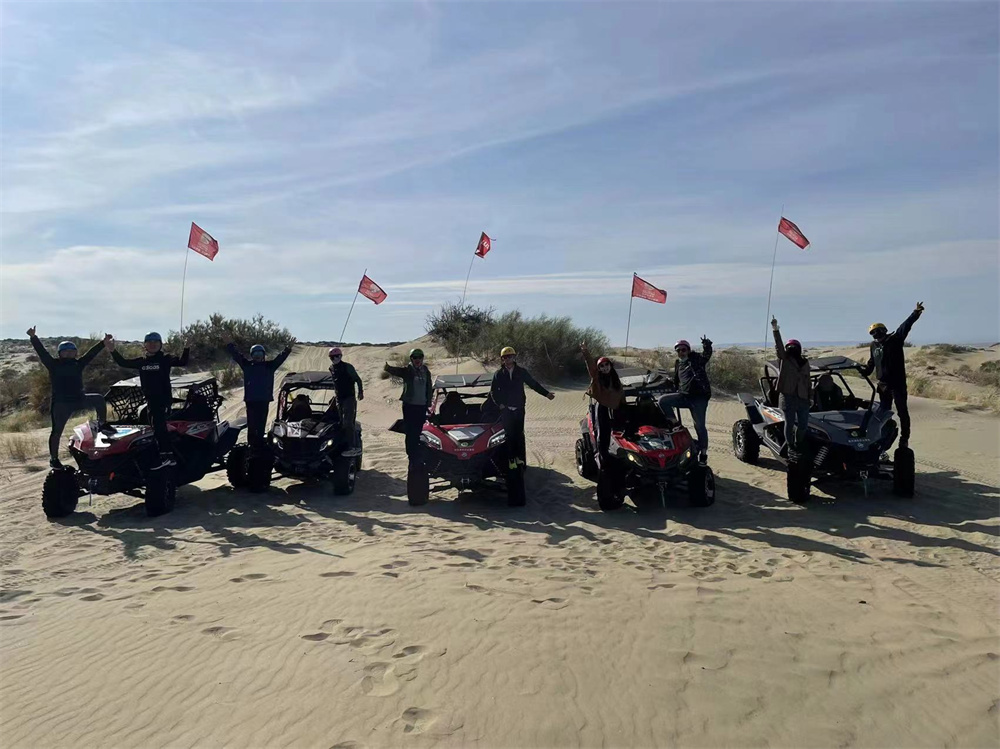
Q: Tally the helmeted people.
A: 10